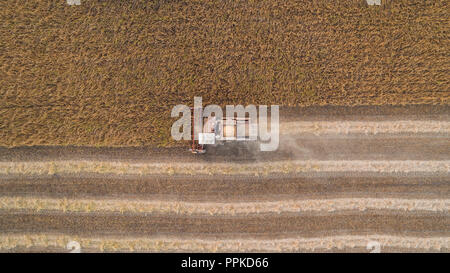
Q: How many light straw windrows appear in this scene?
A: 4